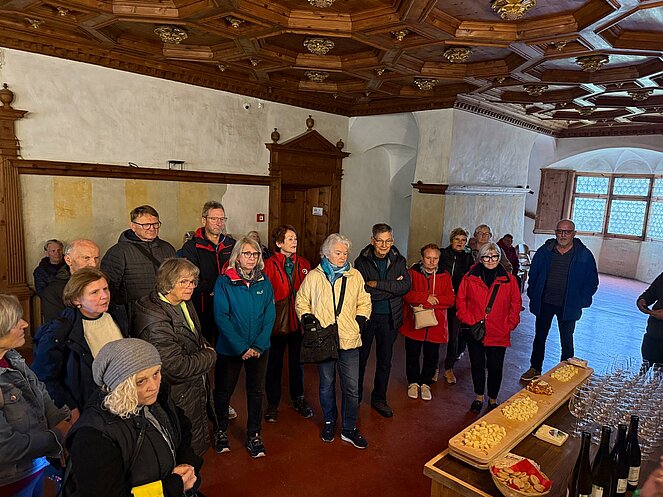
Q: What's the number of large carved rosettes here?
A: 11